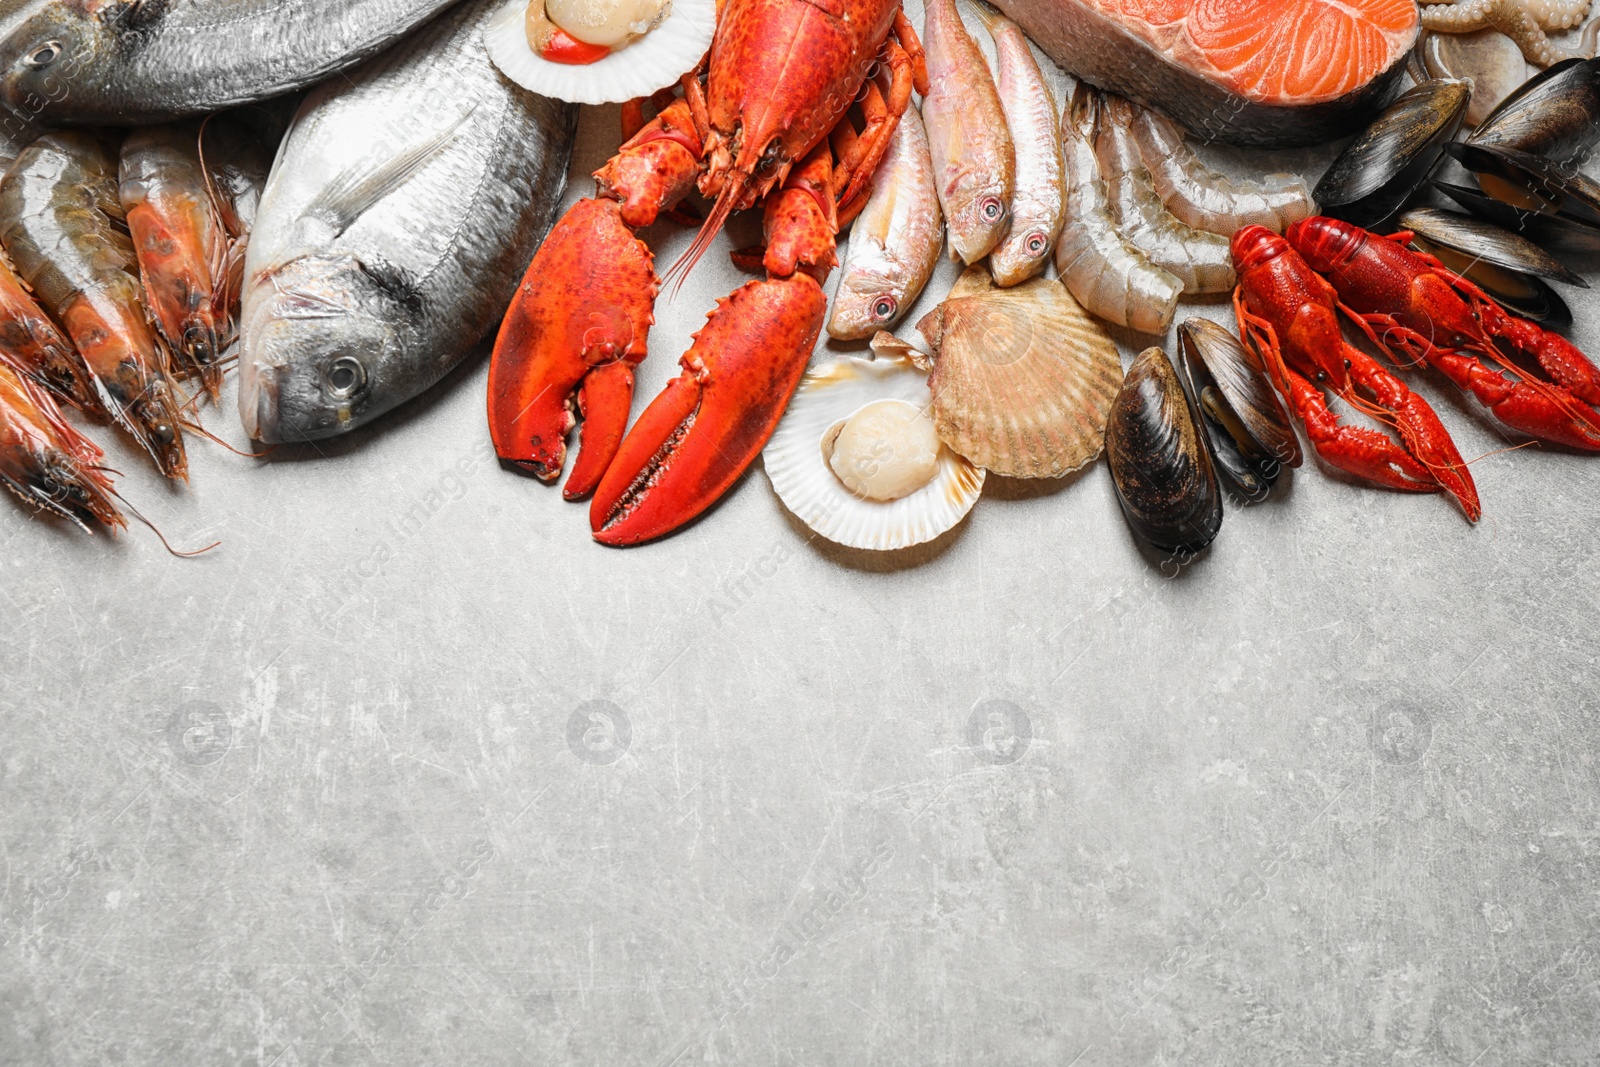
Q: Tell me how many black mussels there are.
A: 6